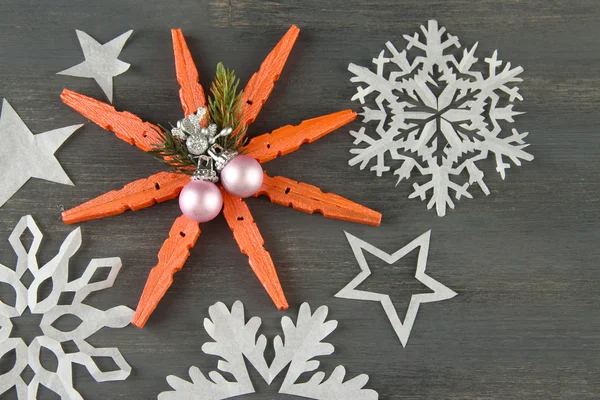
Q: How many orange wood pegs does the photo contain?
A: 8